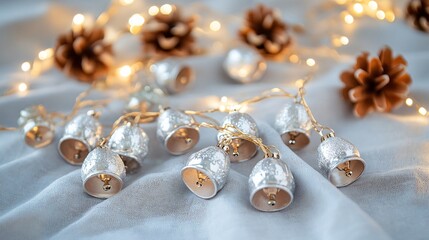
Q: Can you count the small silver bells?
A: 11